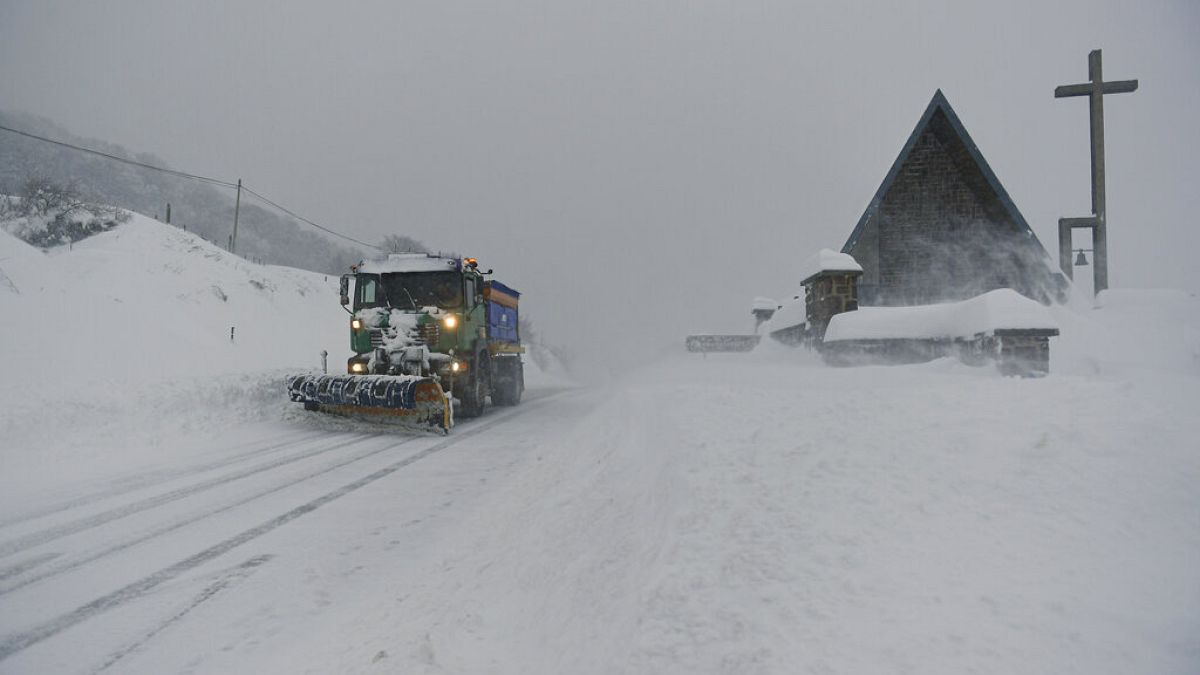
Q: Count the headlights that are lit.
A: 4